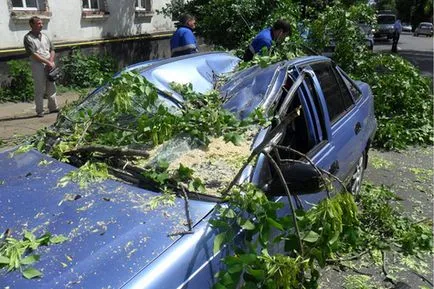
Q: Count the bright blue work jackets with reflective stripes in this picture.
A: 2